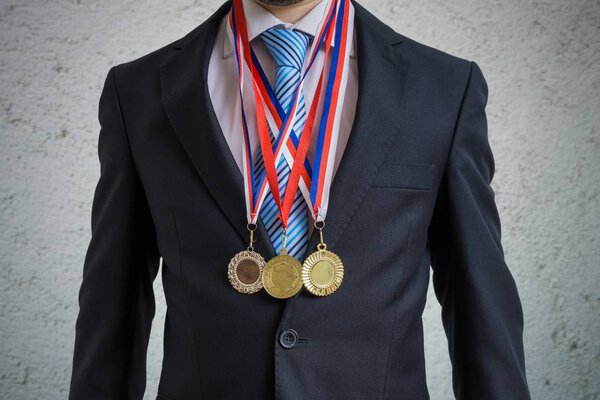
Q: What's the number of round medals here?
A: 3